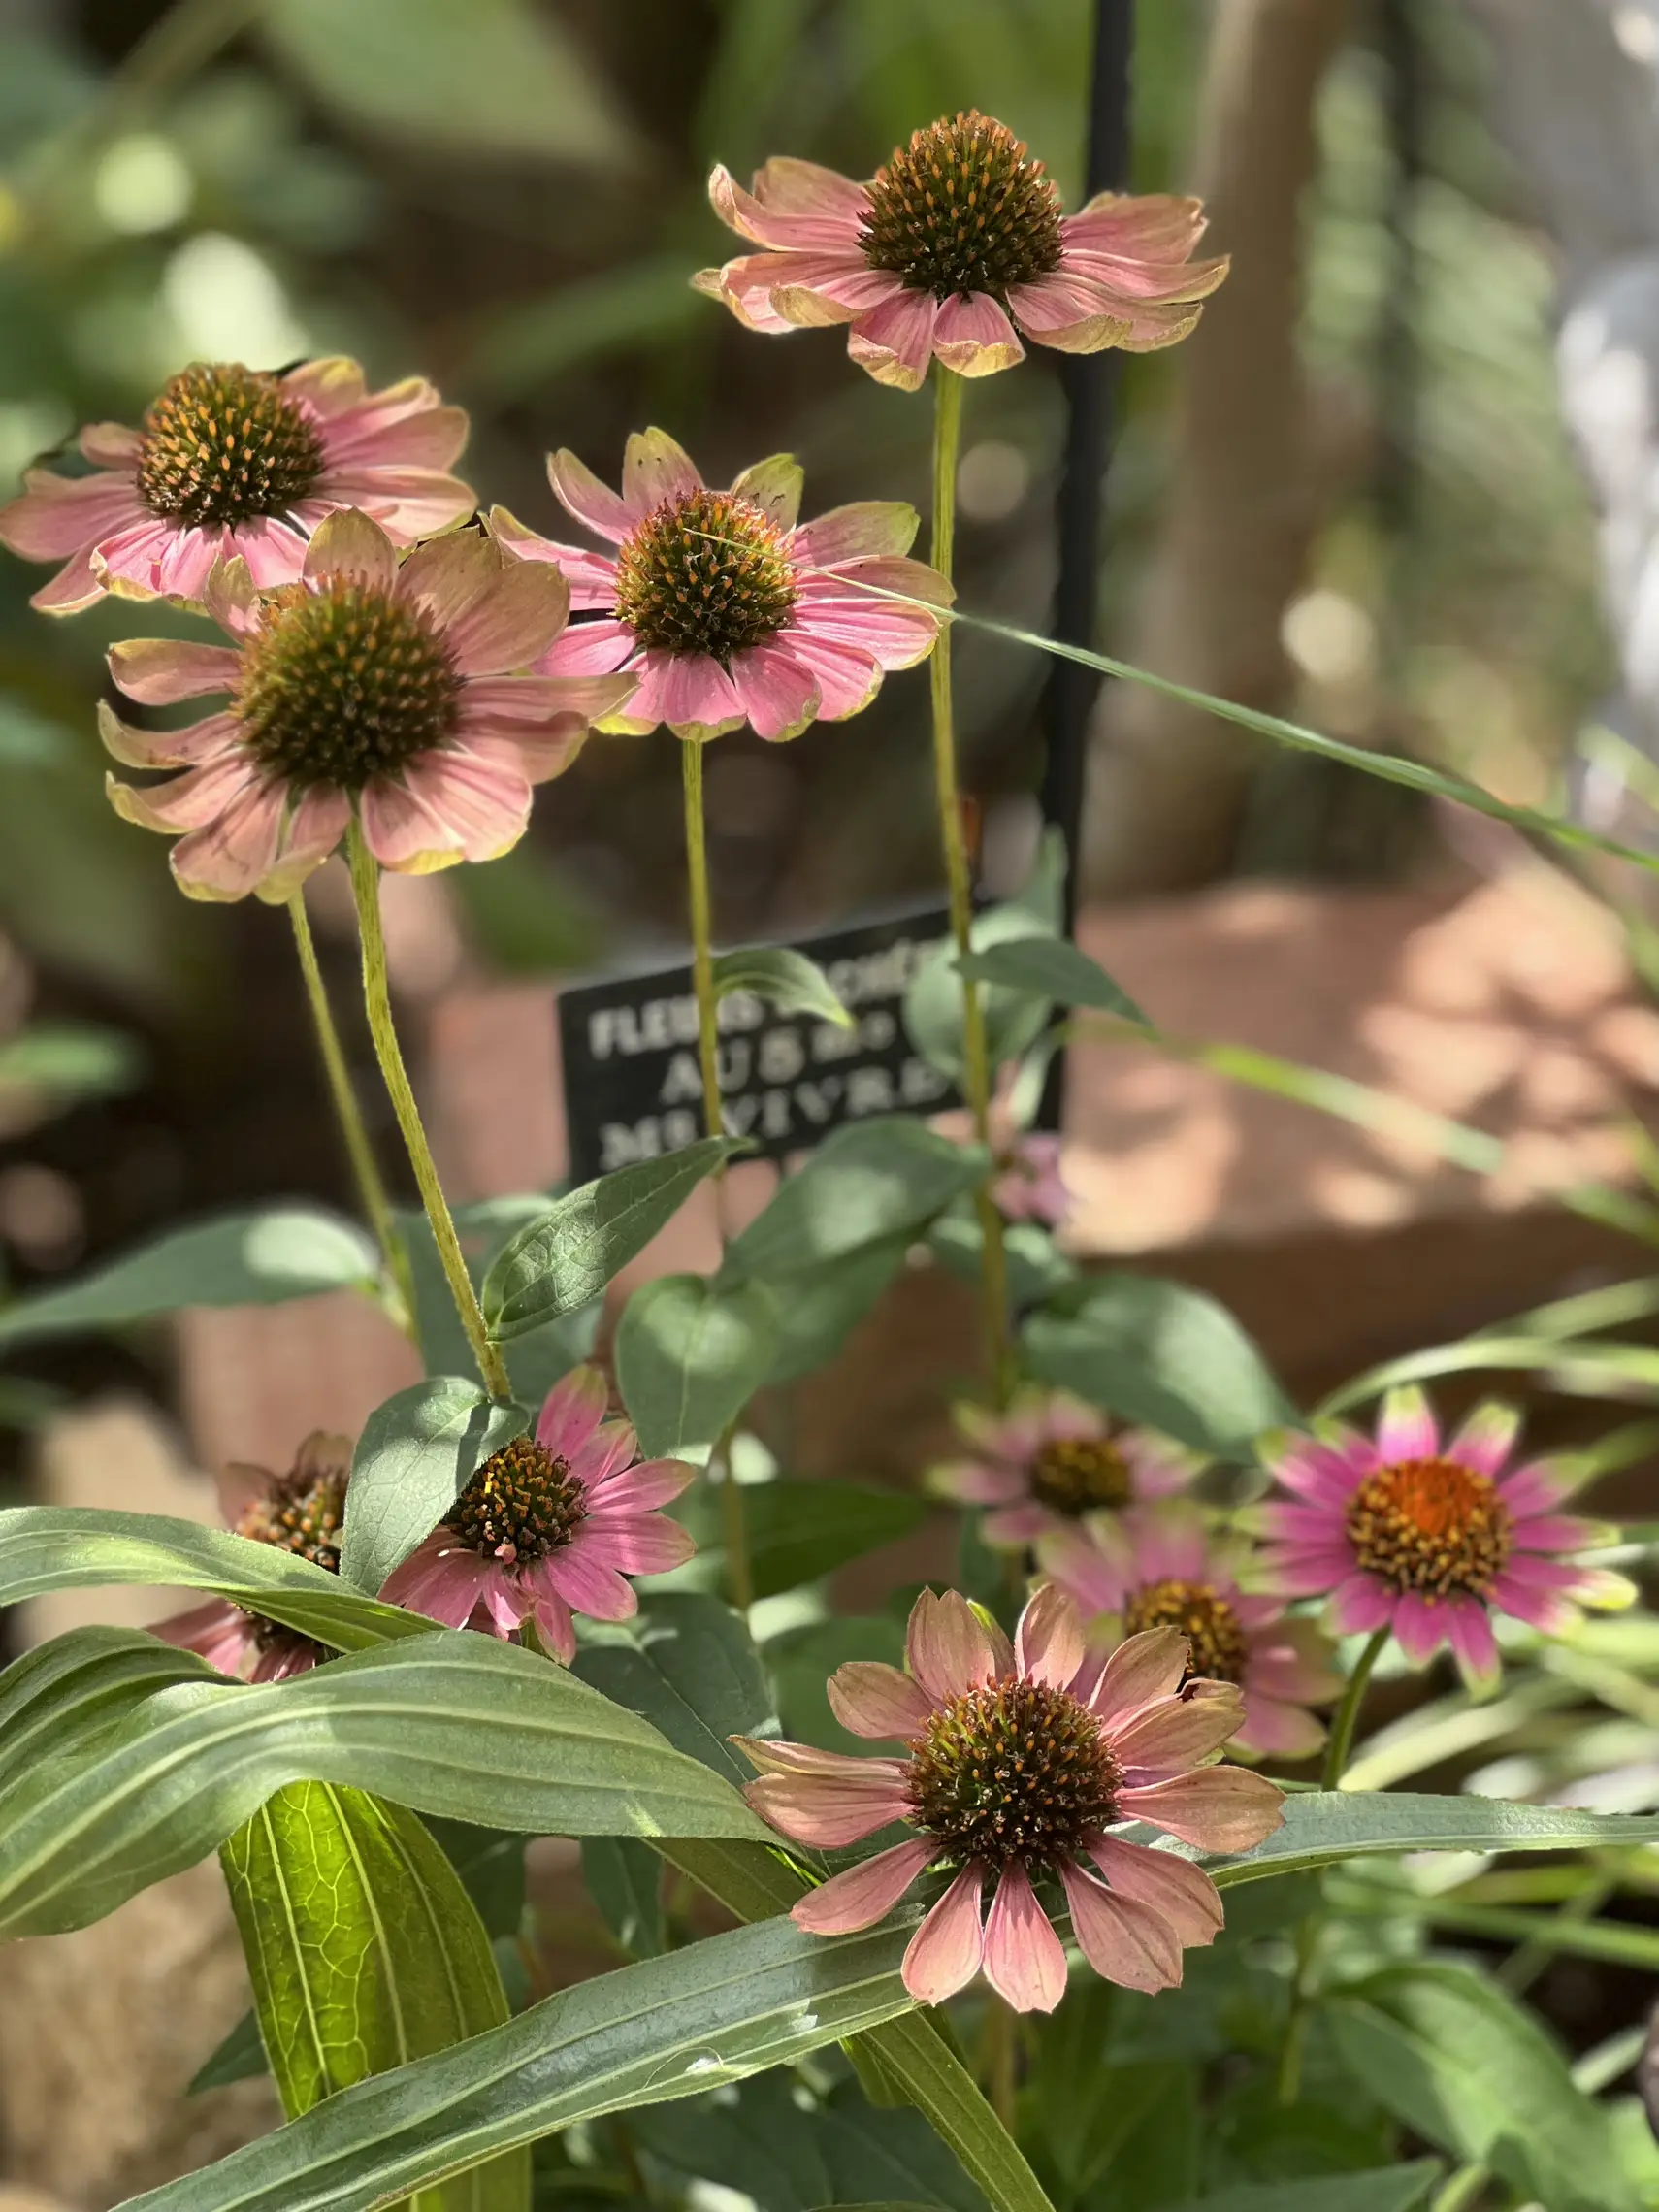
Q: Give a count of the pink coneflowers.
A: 10